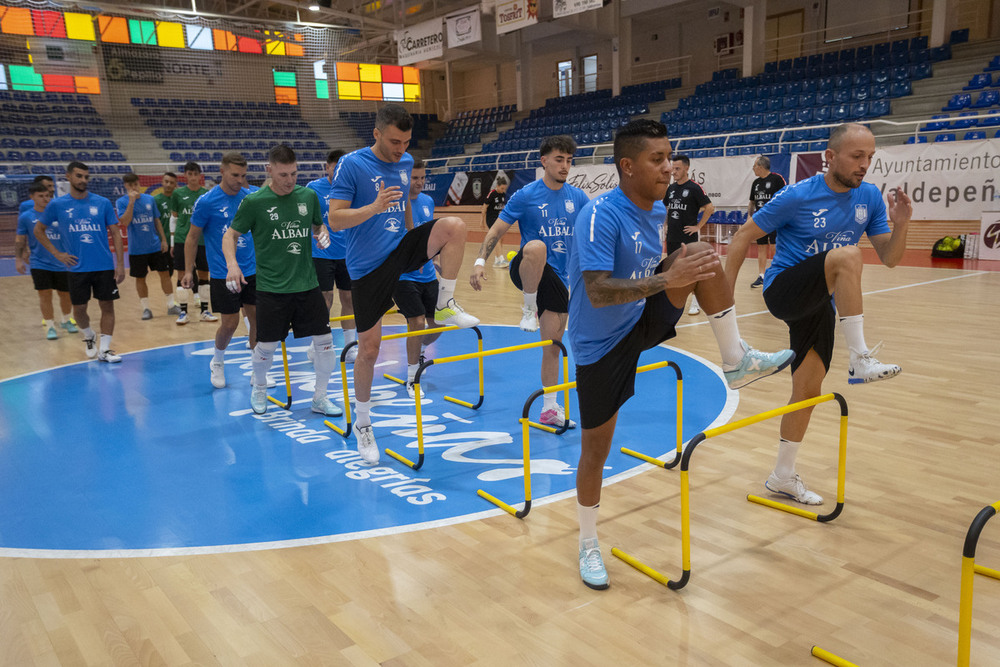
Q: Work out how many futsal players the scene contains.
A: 15